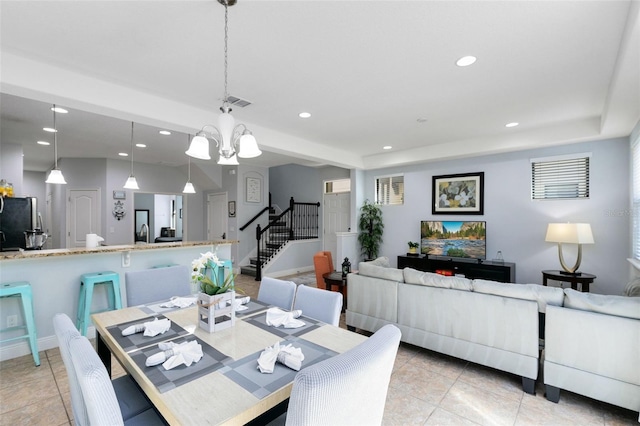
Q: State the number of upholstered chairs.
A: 7